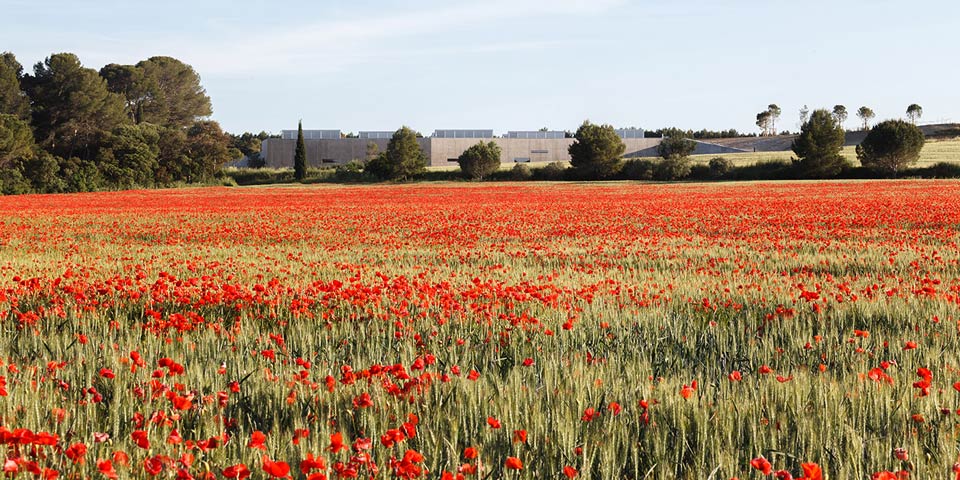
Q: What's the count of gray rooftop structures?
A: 5